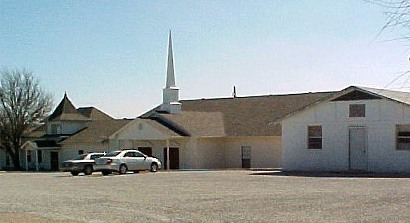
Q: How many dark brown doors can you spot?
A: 3